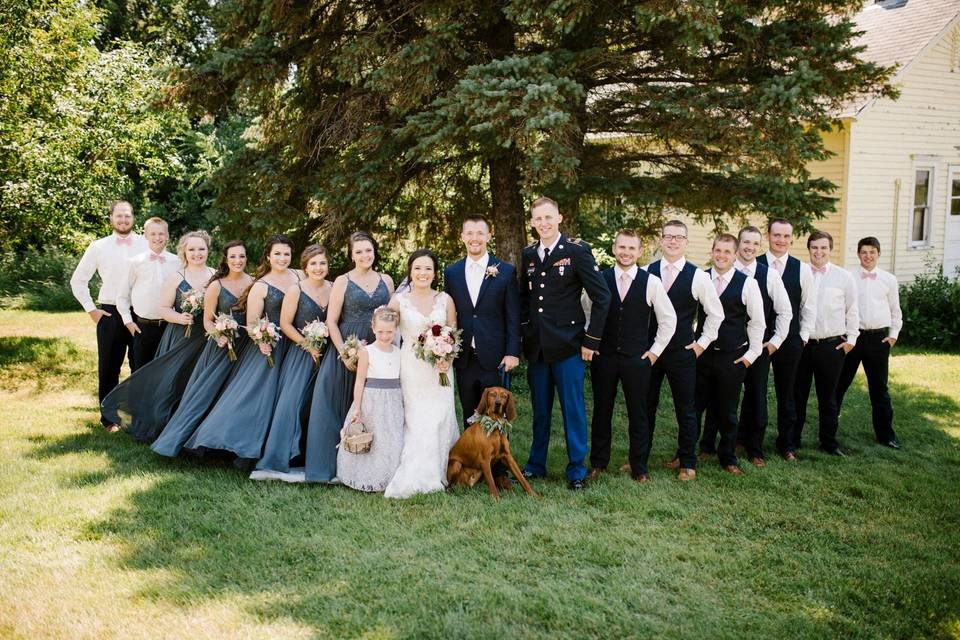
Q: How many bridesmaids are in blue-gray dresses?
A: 5